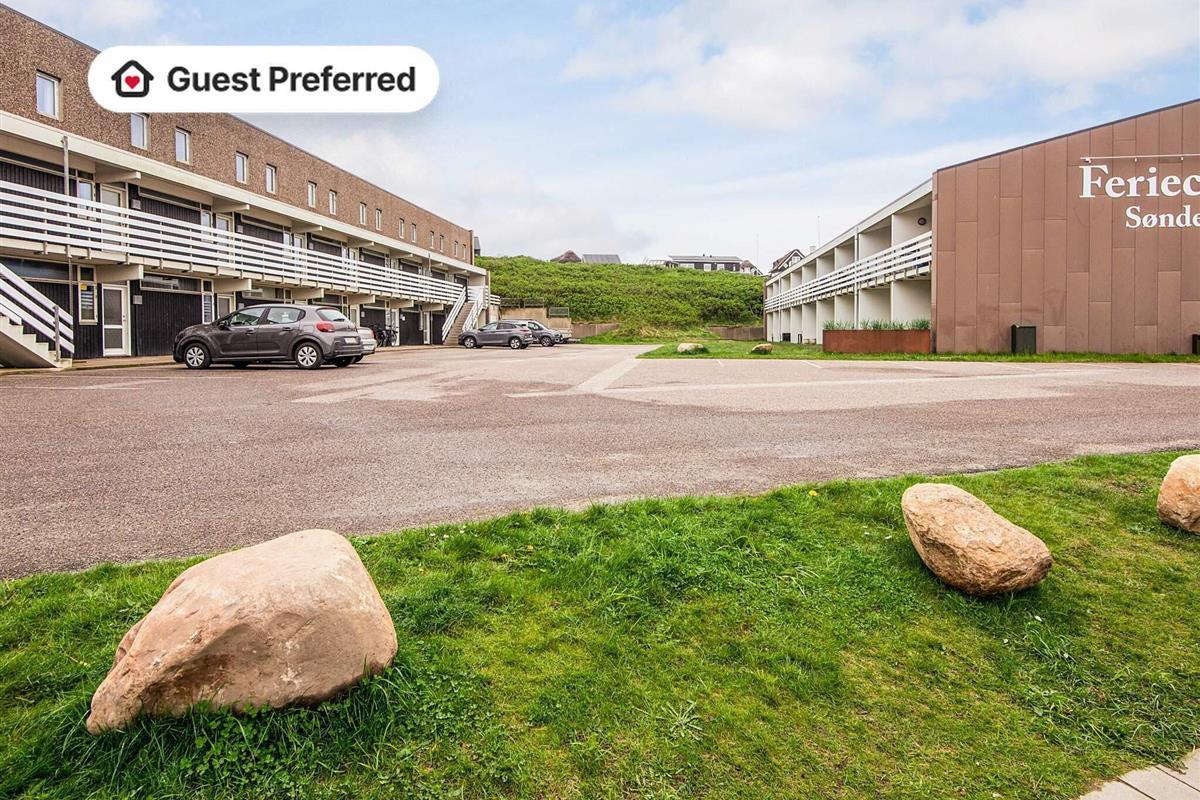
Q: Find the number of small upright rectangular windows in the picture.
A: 15